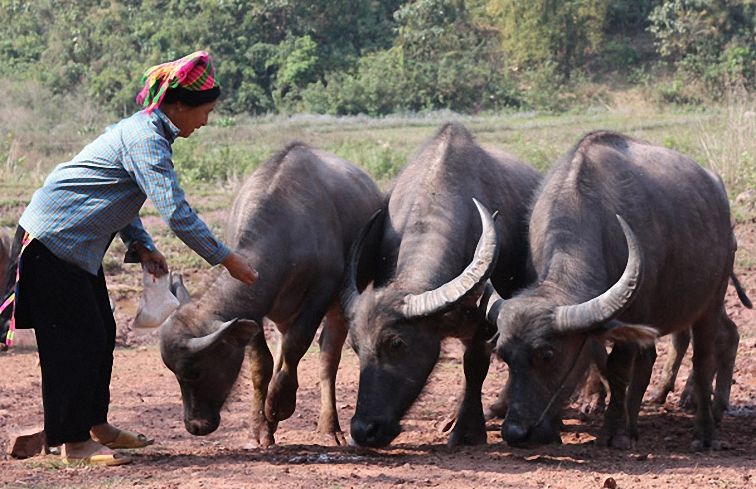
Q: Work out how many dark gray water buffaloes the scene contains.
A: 3